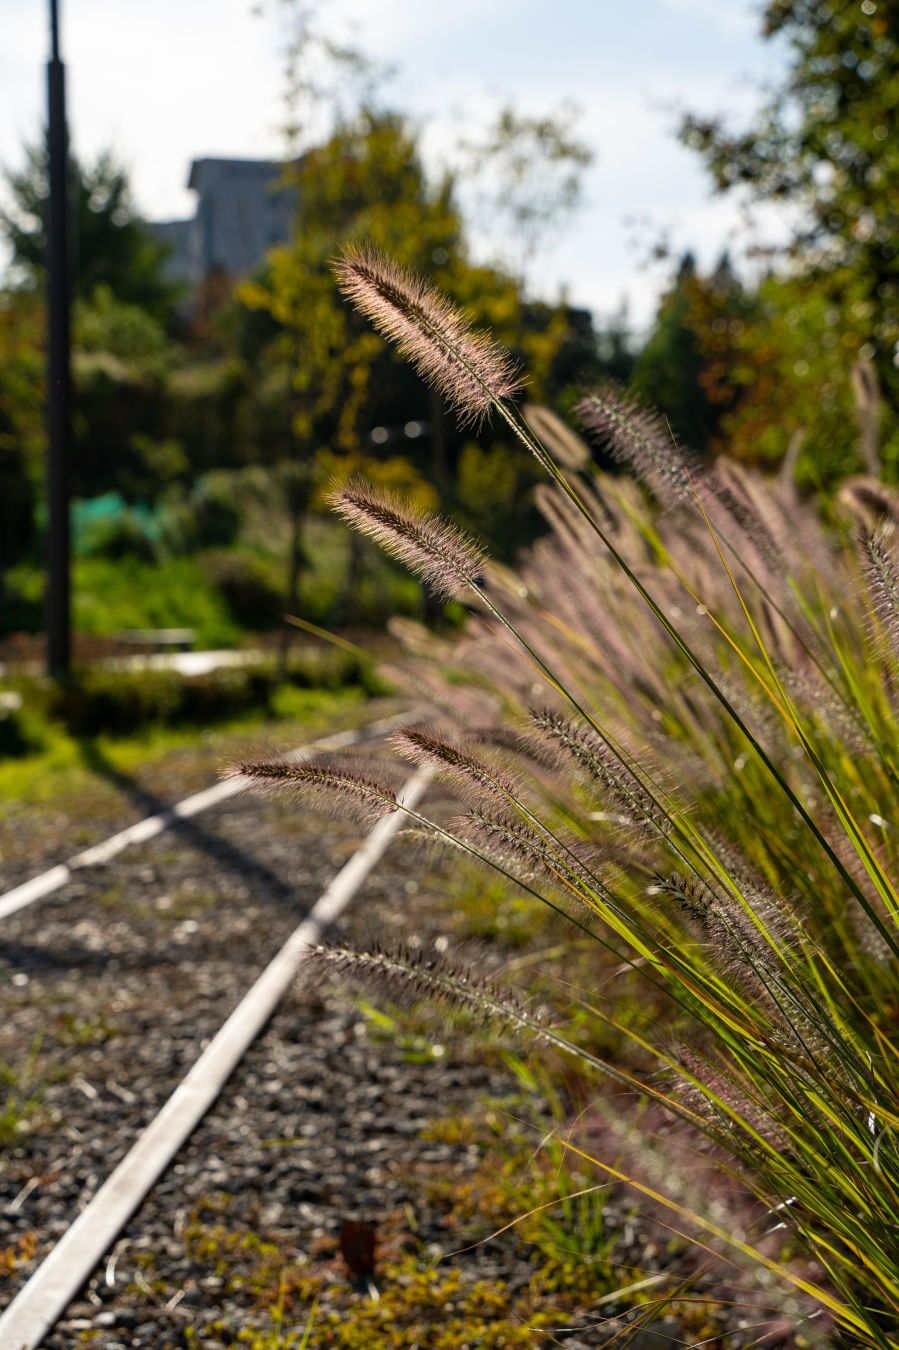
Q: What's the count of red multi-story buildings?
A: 0